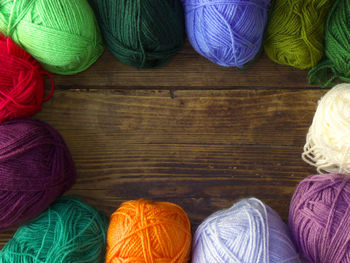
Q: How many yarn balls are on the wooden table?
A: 12